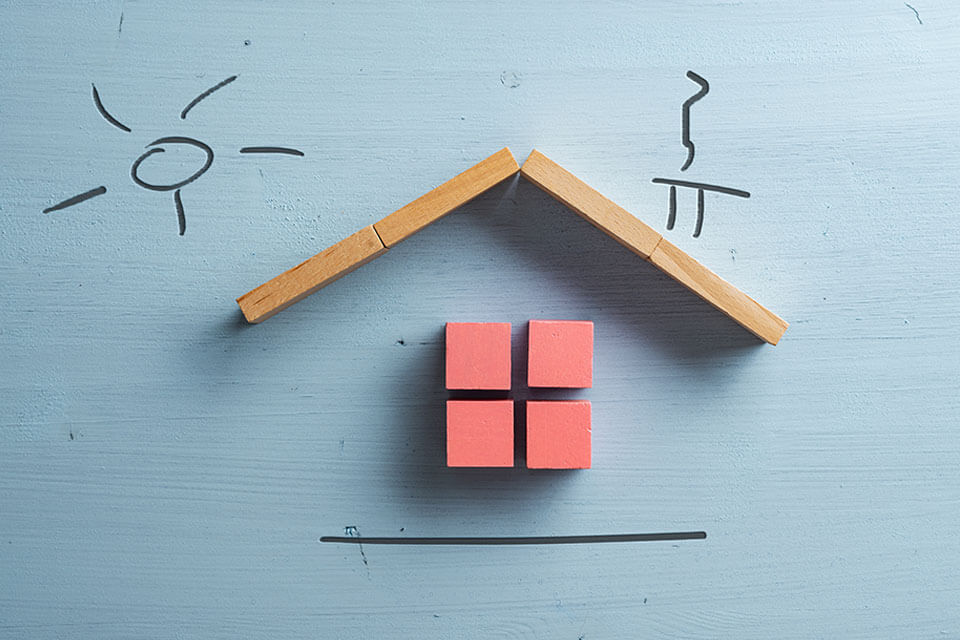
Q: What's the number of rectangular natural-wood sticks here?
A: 4